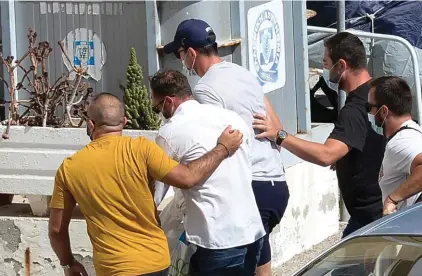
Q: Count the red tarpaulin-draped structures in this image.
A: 0